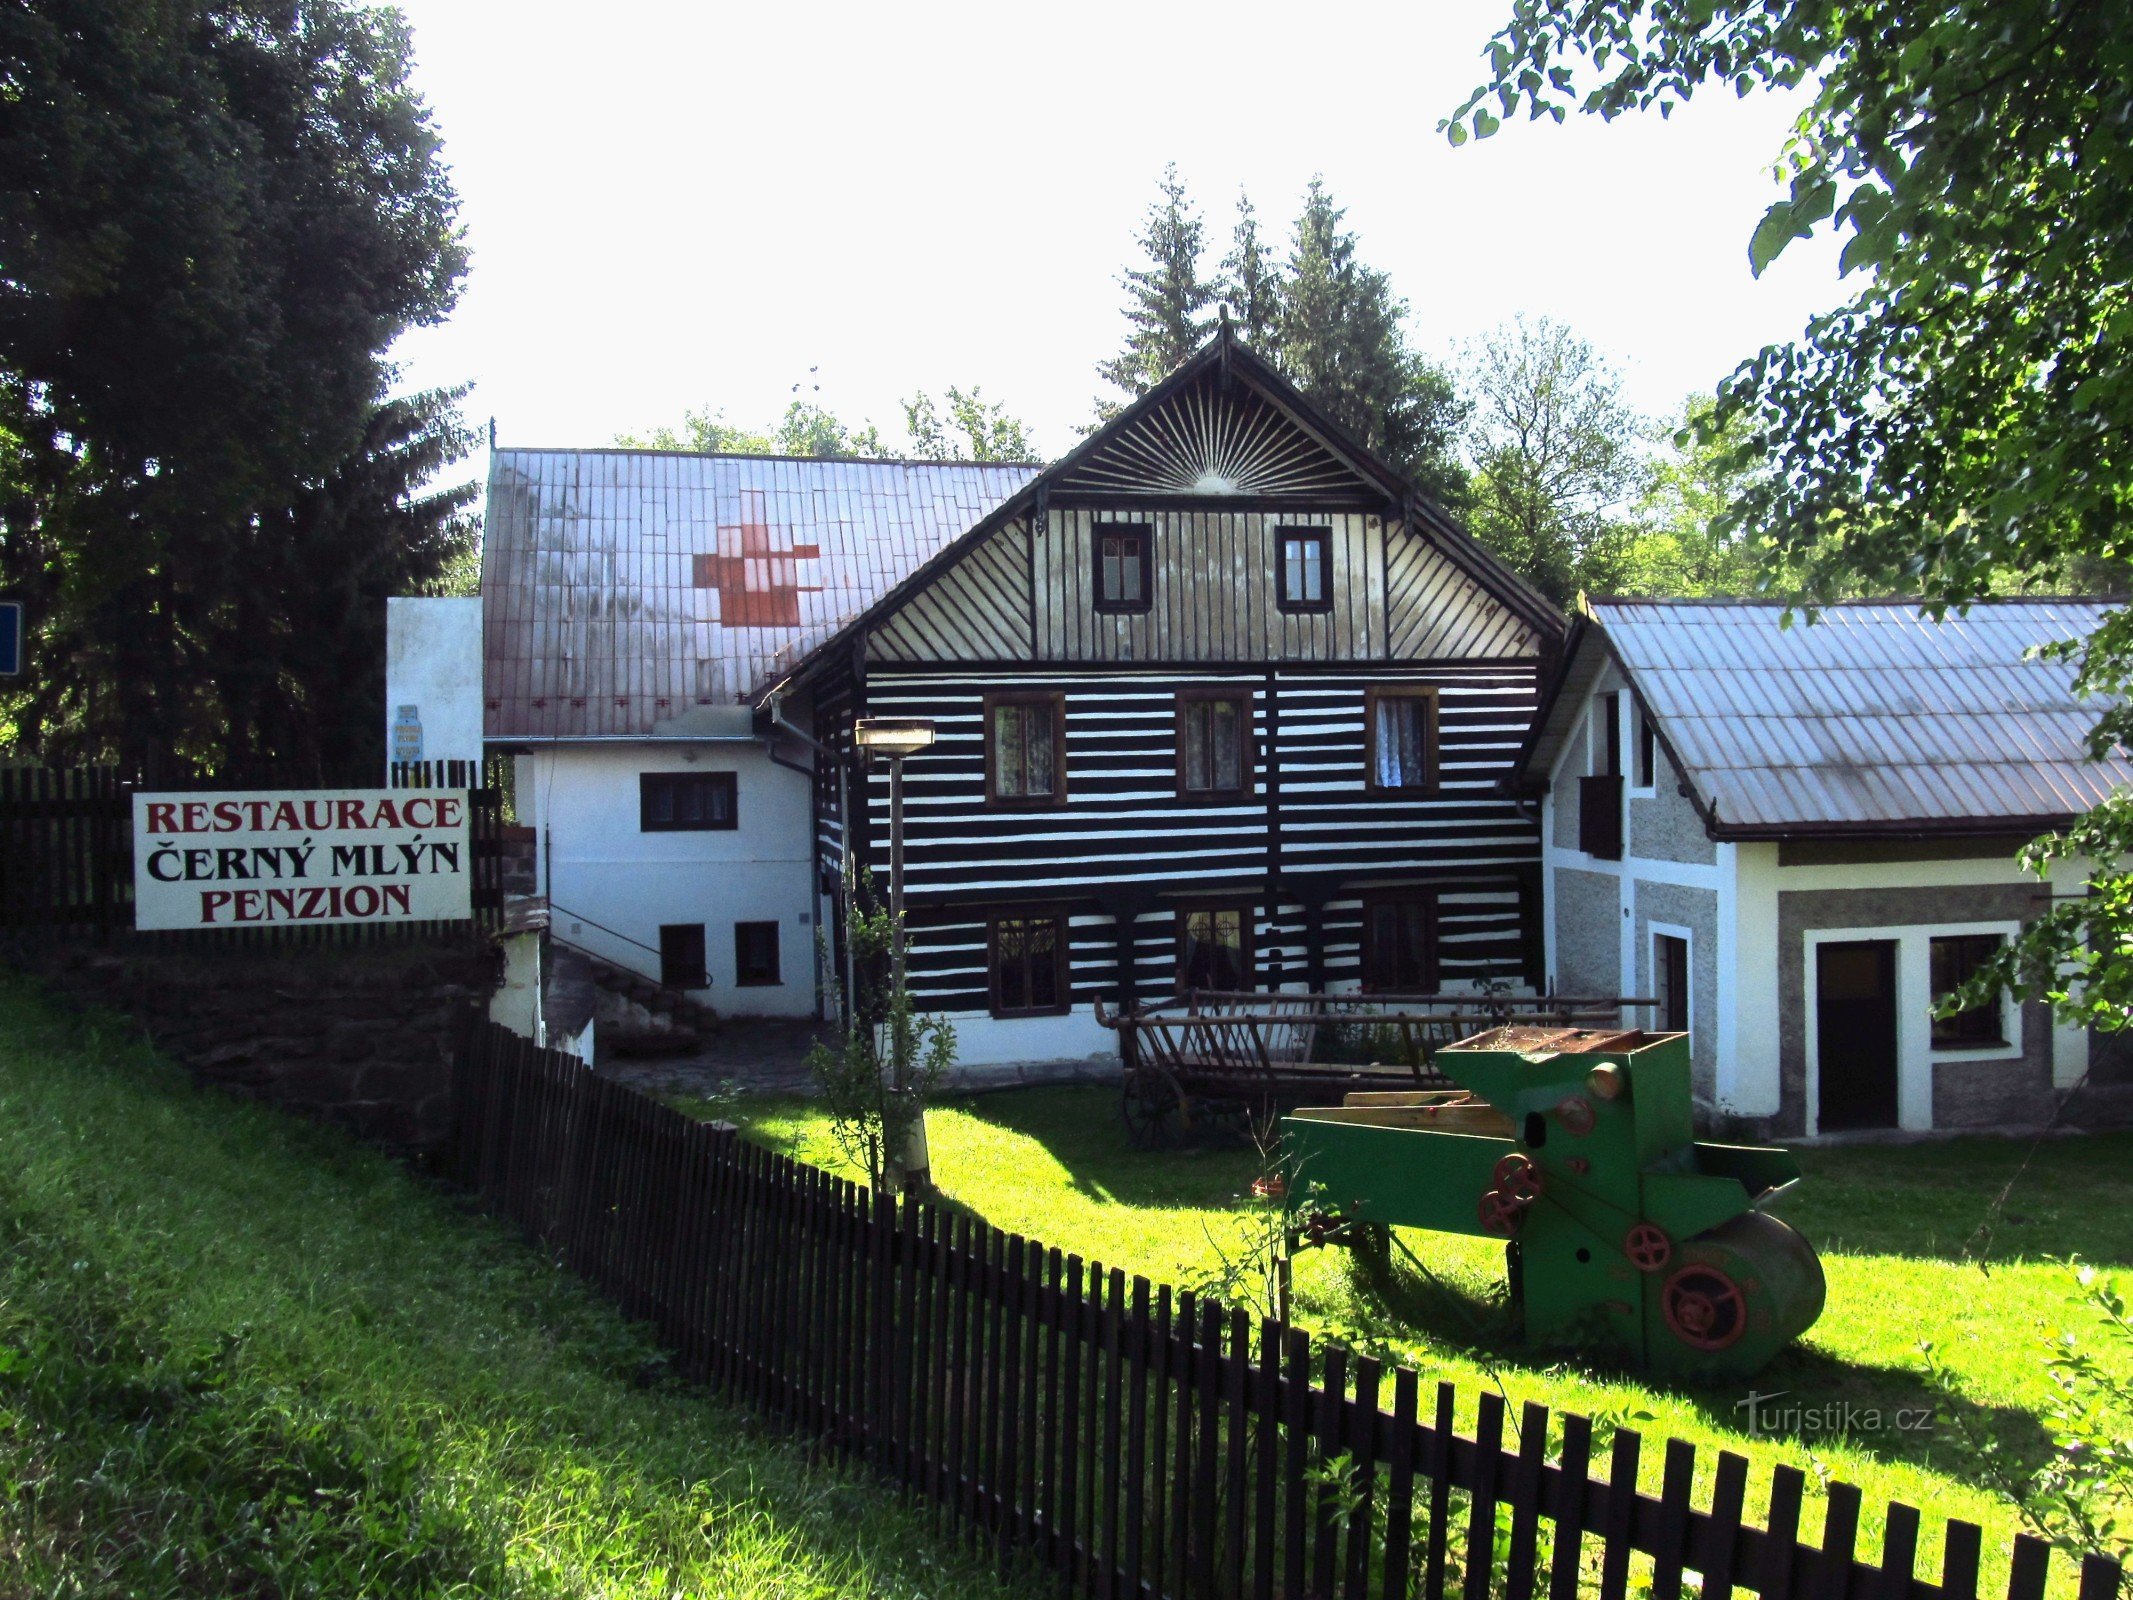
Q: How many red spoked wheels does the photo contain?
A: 4